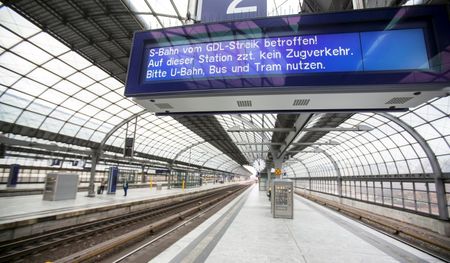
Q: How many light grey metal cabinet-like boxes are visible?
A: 2